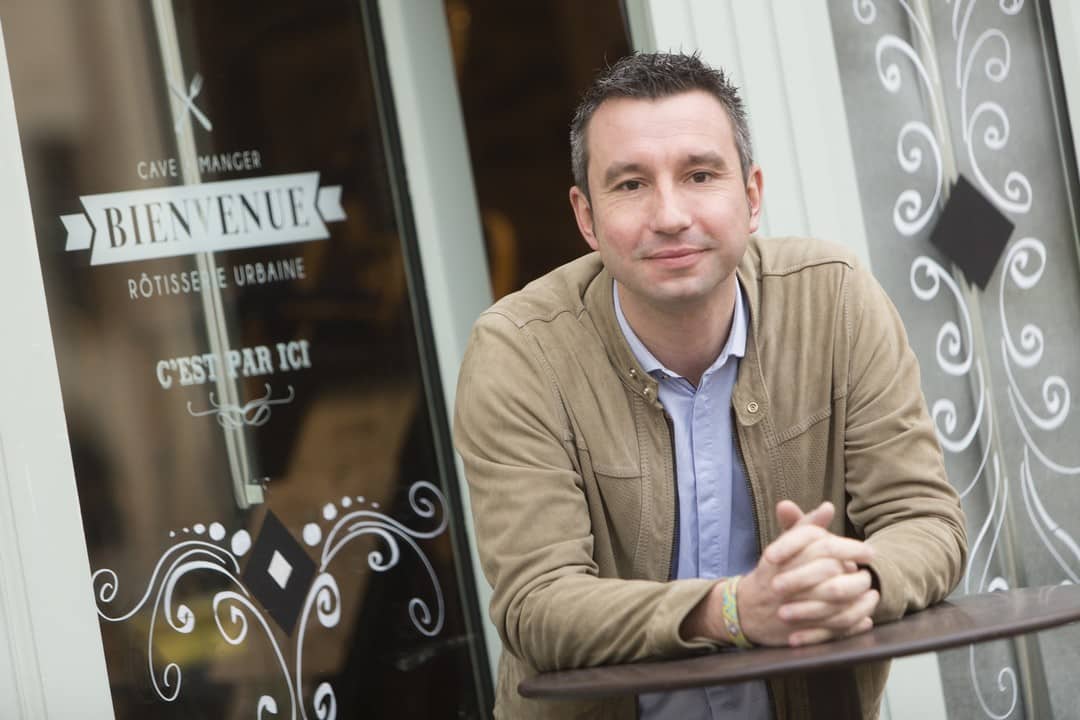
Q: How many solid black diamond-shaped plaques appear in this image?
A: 1